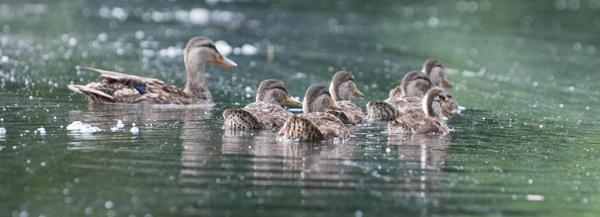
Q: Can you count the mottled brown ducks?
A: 7